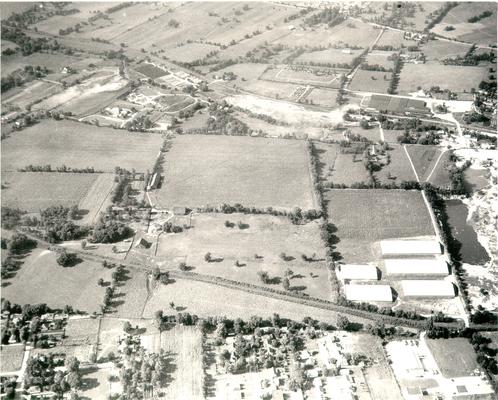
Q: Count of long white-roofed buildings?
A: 5